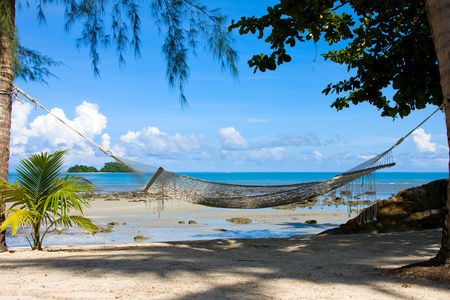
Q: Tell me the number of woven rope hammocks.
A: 1